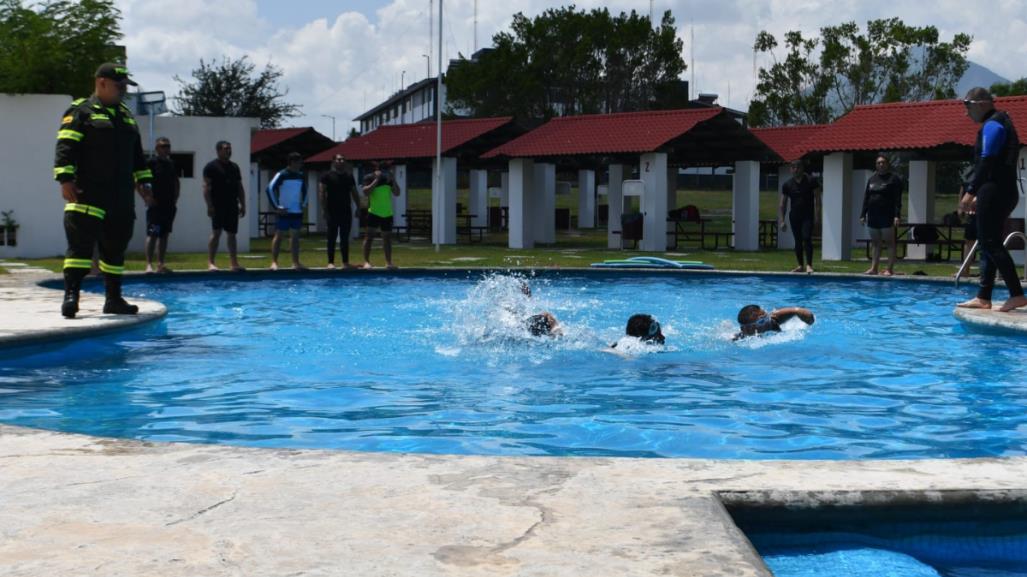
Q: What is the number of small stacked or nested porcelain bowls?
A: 0